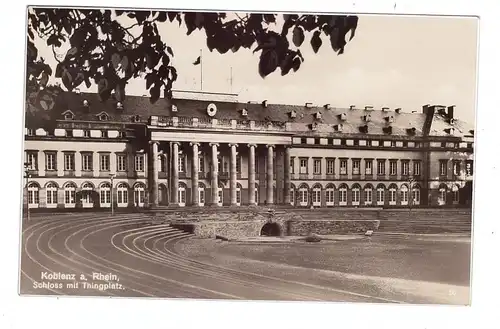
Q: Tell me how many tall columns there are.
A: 8